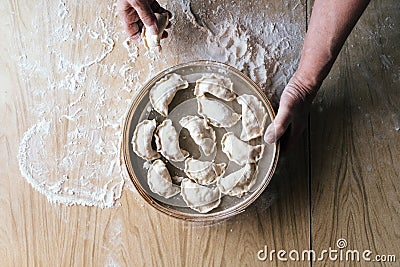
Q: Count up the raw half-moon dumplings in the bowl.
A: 12